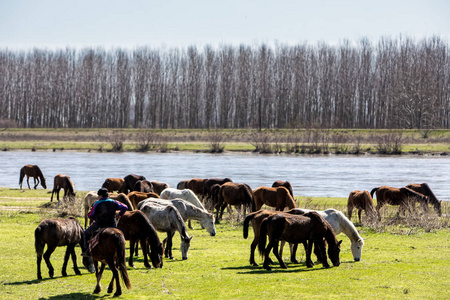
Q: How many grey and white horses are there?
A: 4